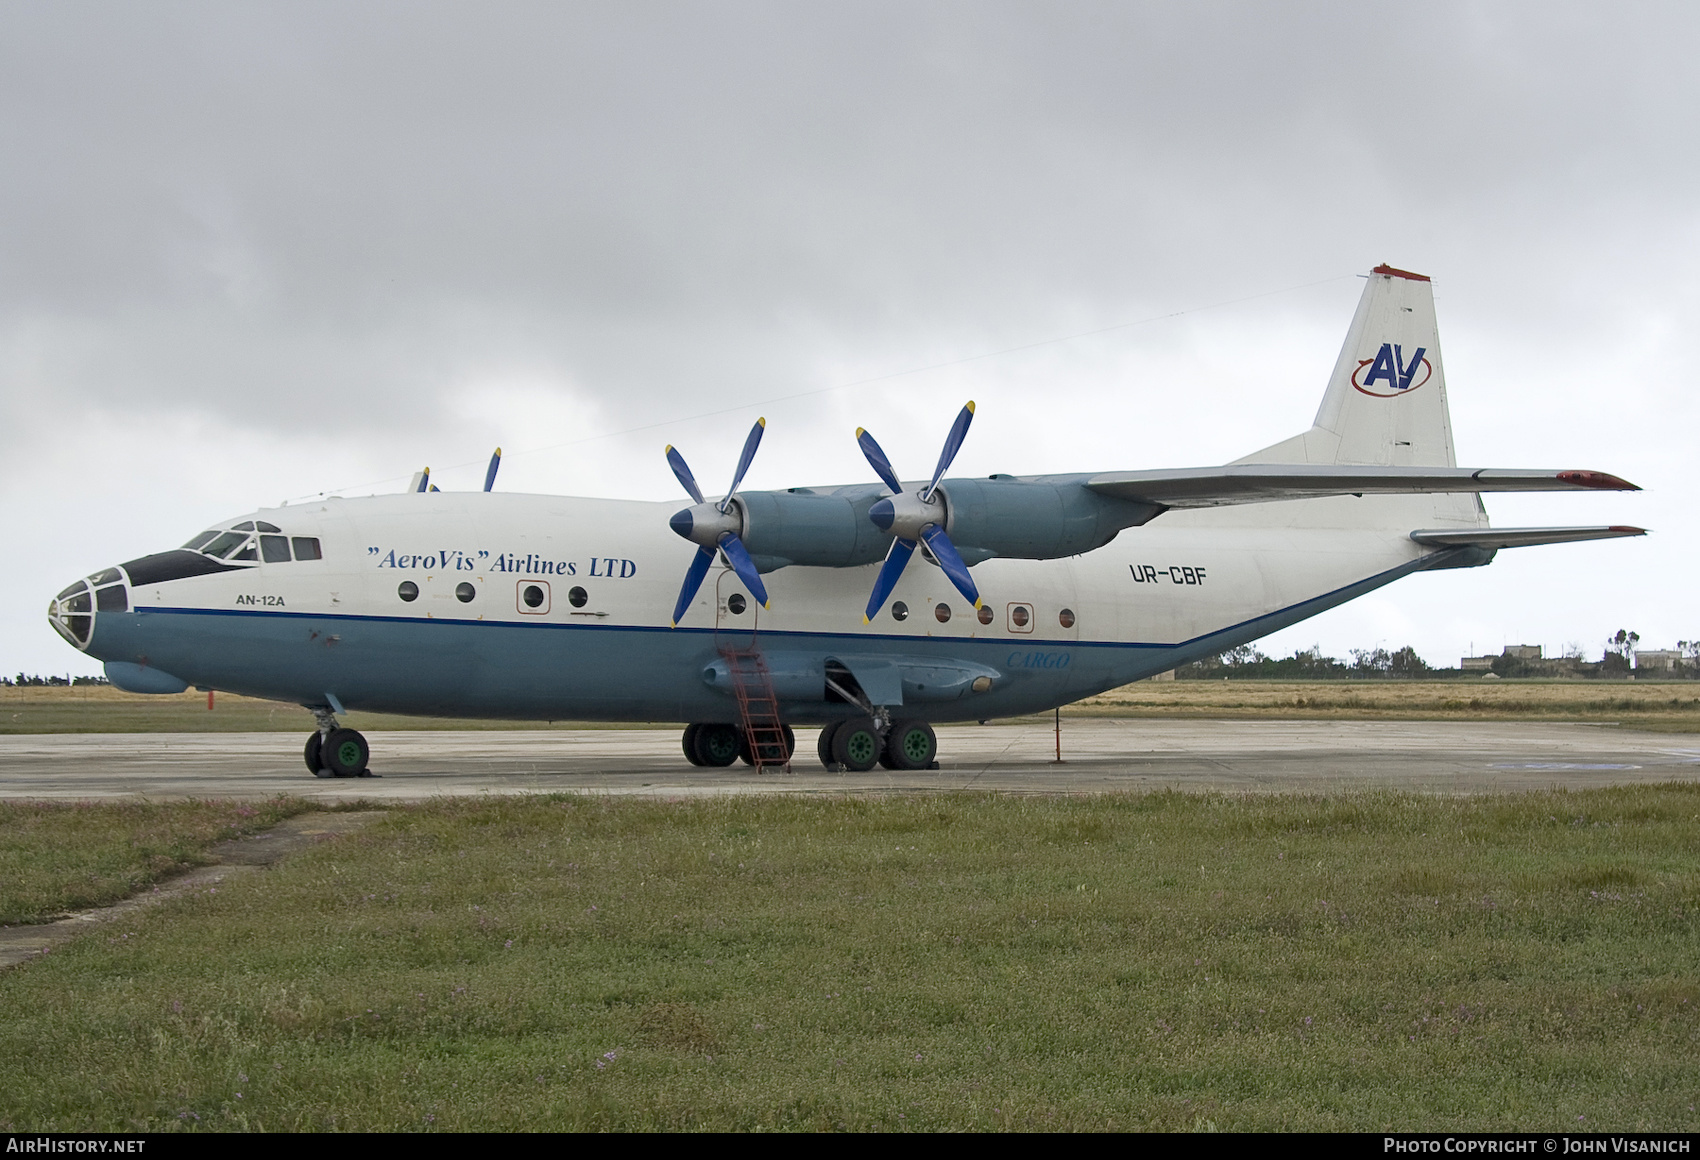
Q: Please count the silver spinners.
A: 2